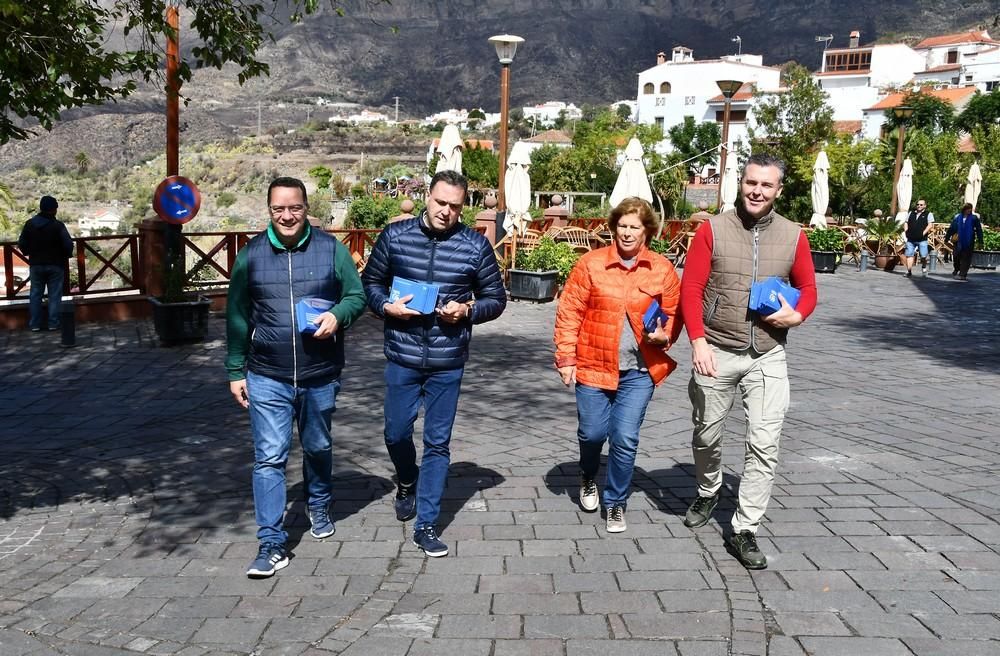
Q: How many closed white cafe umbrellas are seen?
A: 7